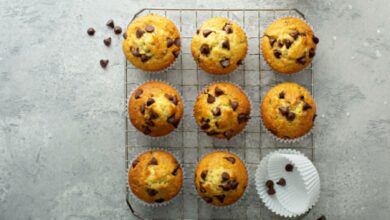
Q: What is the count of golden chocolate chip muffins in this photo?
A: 8